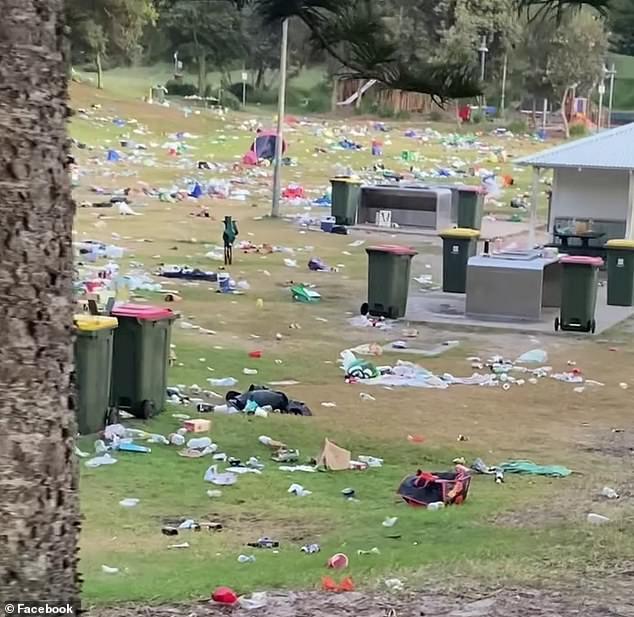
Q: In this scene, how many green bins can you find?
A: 8